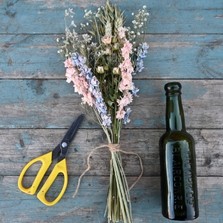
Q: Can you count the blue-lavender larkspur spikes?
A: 2